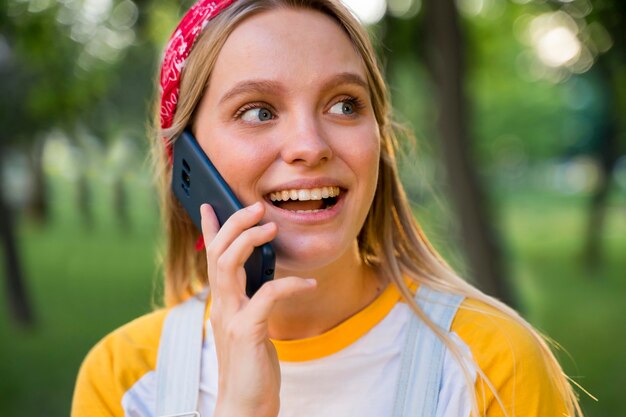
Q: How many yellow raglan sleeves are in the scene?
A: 2